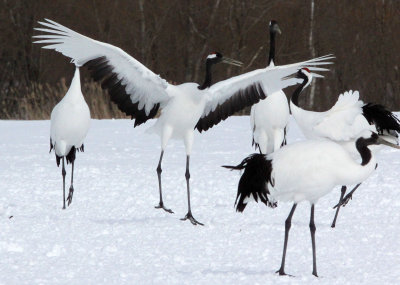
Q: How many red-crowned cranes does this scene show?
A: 5